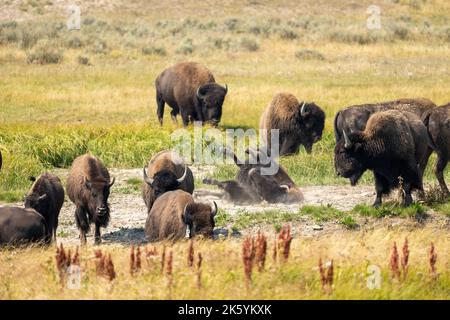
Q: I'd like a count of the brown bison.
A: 11